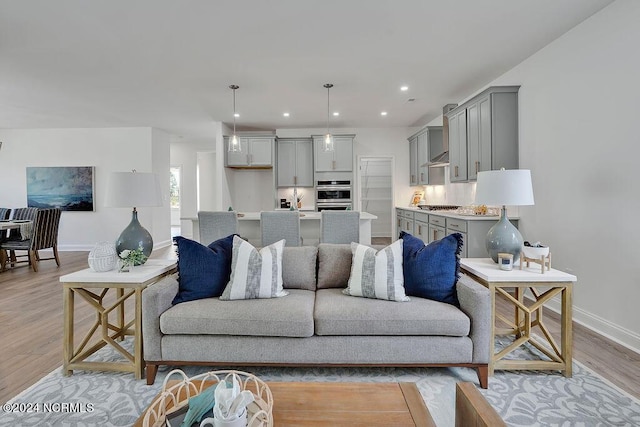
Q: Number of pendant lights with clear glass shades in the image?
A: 2